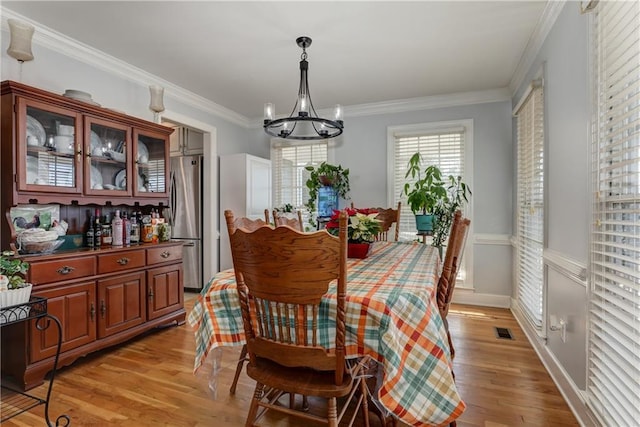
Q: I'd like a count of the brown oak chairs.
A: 5